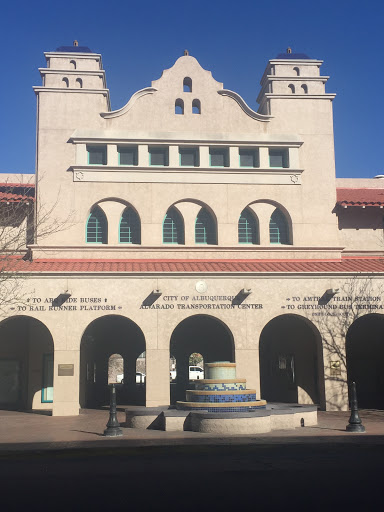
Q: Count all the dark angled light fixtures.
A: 4